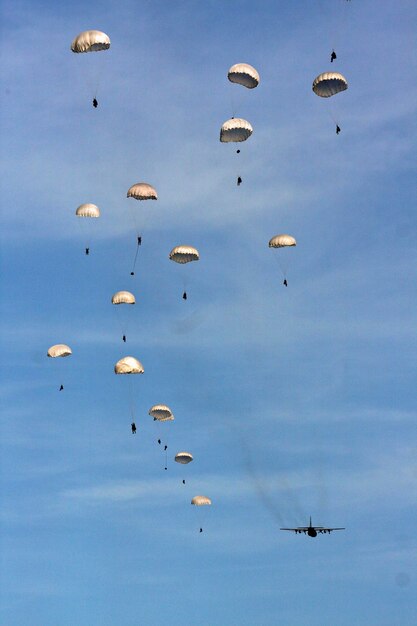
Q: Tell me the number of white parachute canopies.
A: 14